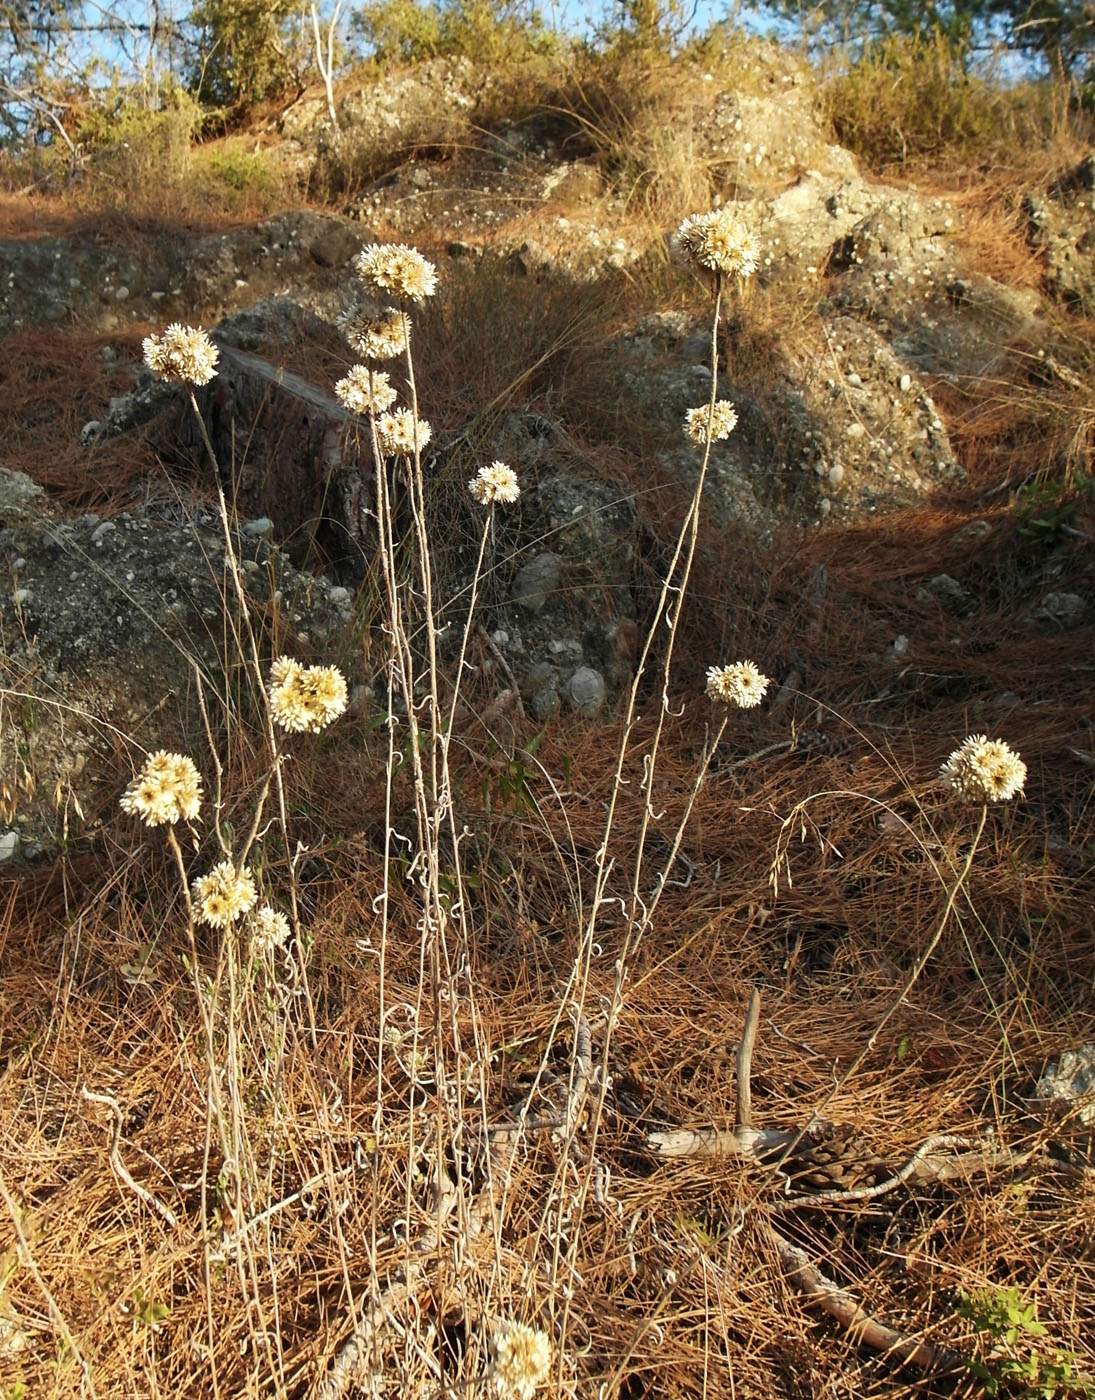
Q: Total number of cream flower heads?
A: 15